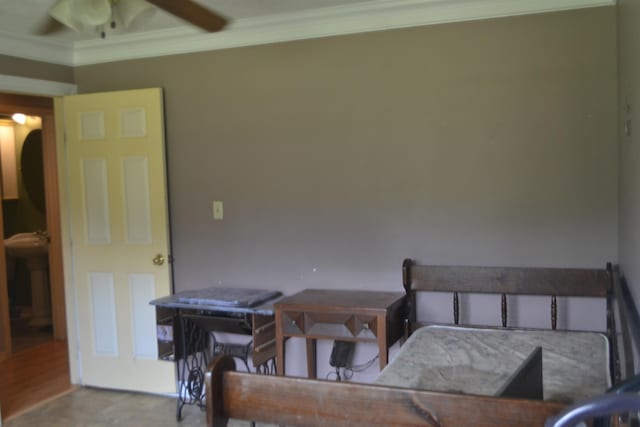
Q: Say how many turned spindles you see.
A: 3